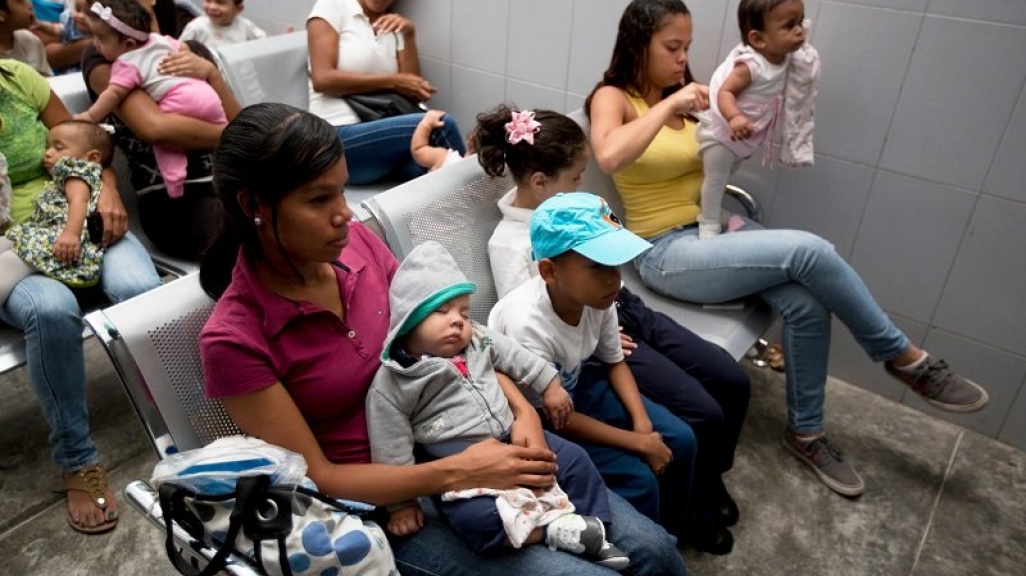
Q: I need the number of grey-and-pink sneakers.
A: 2